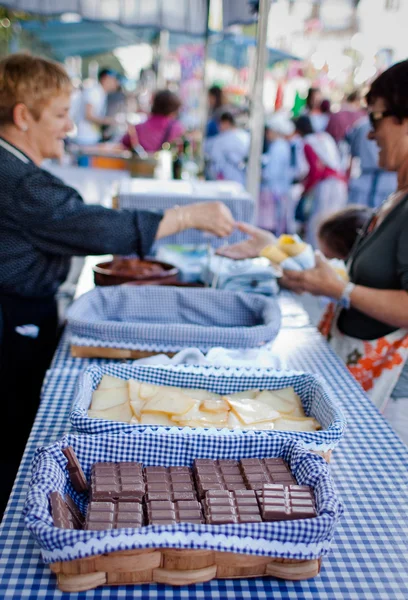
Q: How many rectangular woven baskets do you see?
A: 3